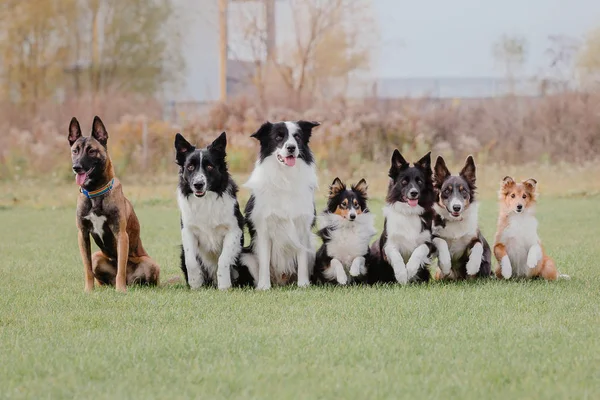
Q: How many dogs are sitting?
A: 7